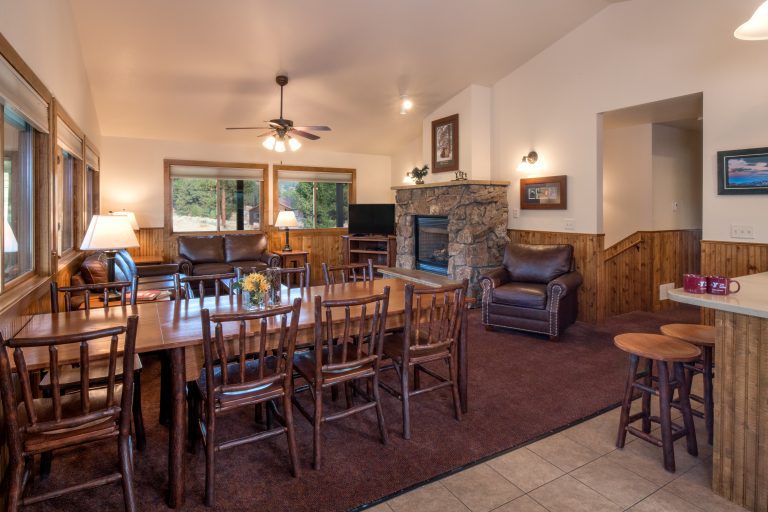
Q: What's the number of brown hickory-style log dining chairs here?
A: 8